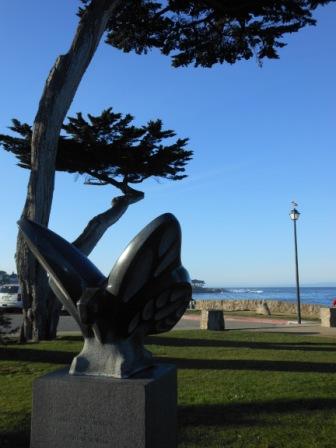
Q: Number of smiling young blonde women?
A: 0